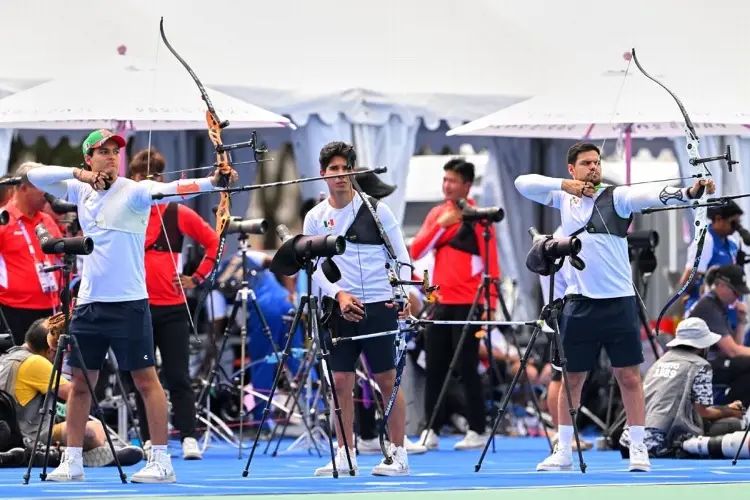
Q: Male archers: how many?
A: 3